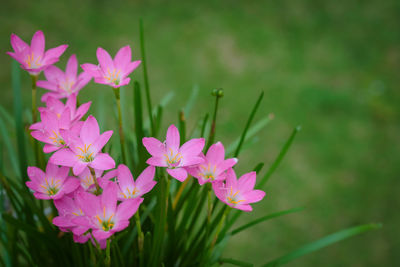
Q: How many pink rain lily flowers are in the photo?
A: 14